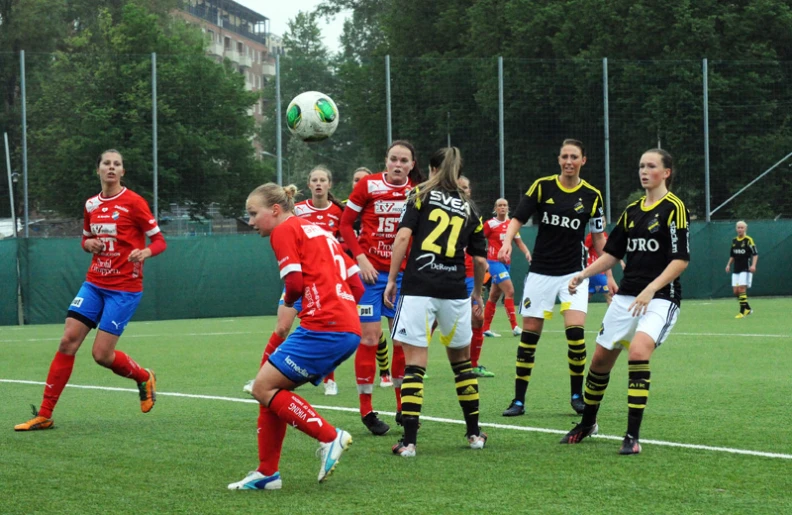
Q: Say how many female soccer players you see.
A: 12